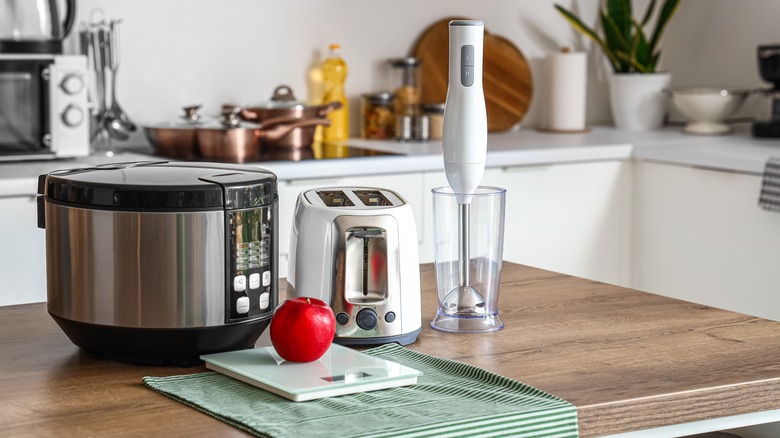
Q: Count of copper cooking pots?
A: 3